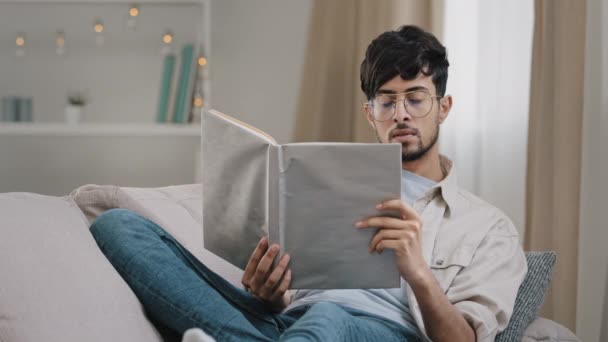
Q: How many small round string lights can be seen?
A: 7